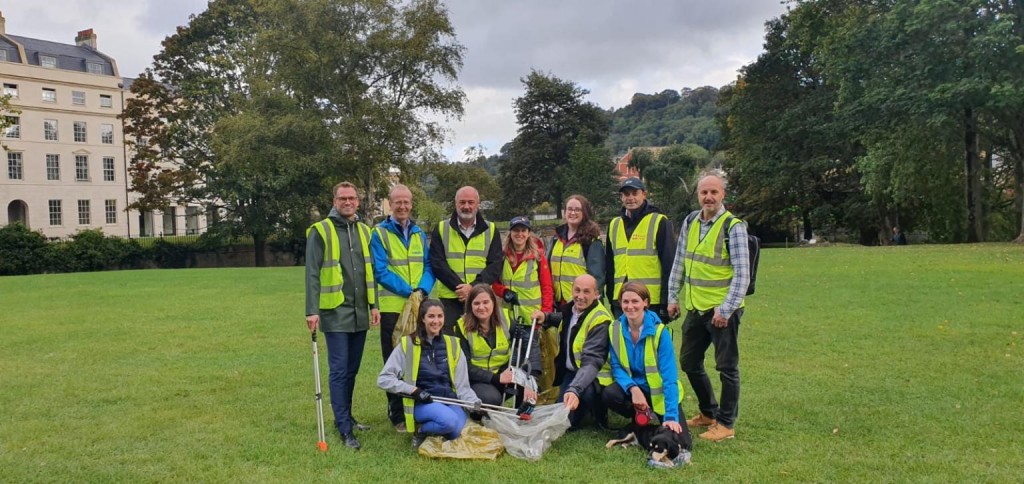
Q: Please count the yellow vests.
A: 11